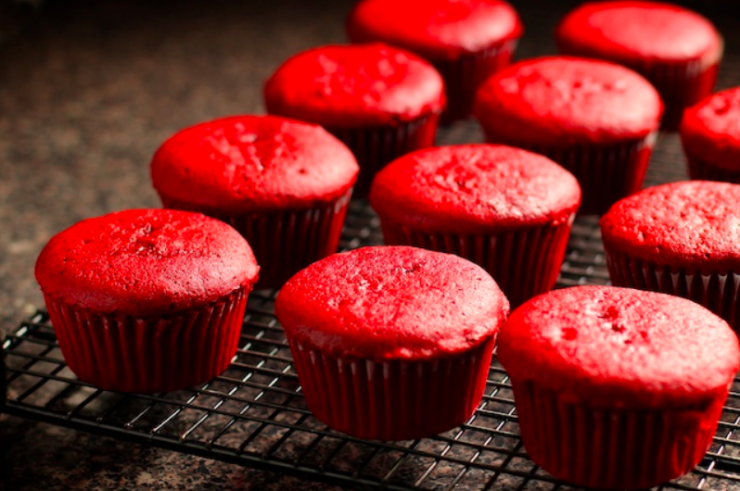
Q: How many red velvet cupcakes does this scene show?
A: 11